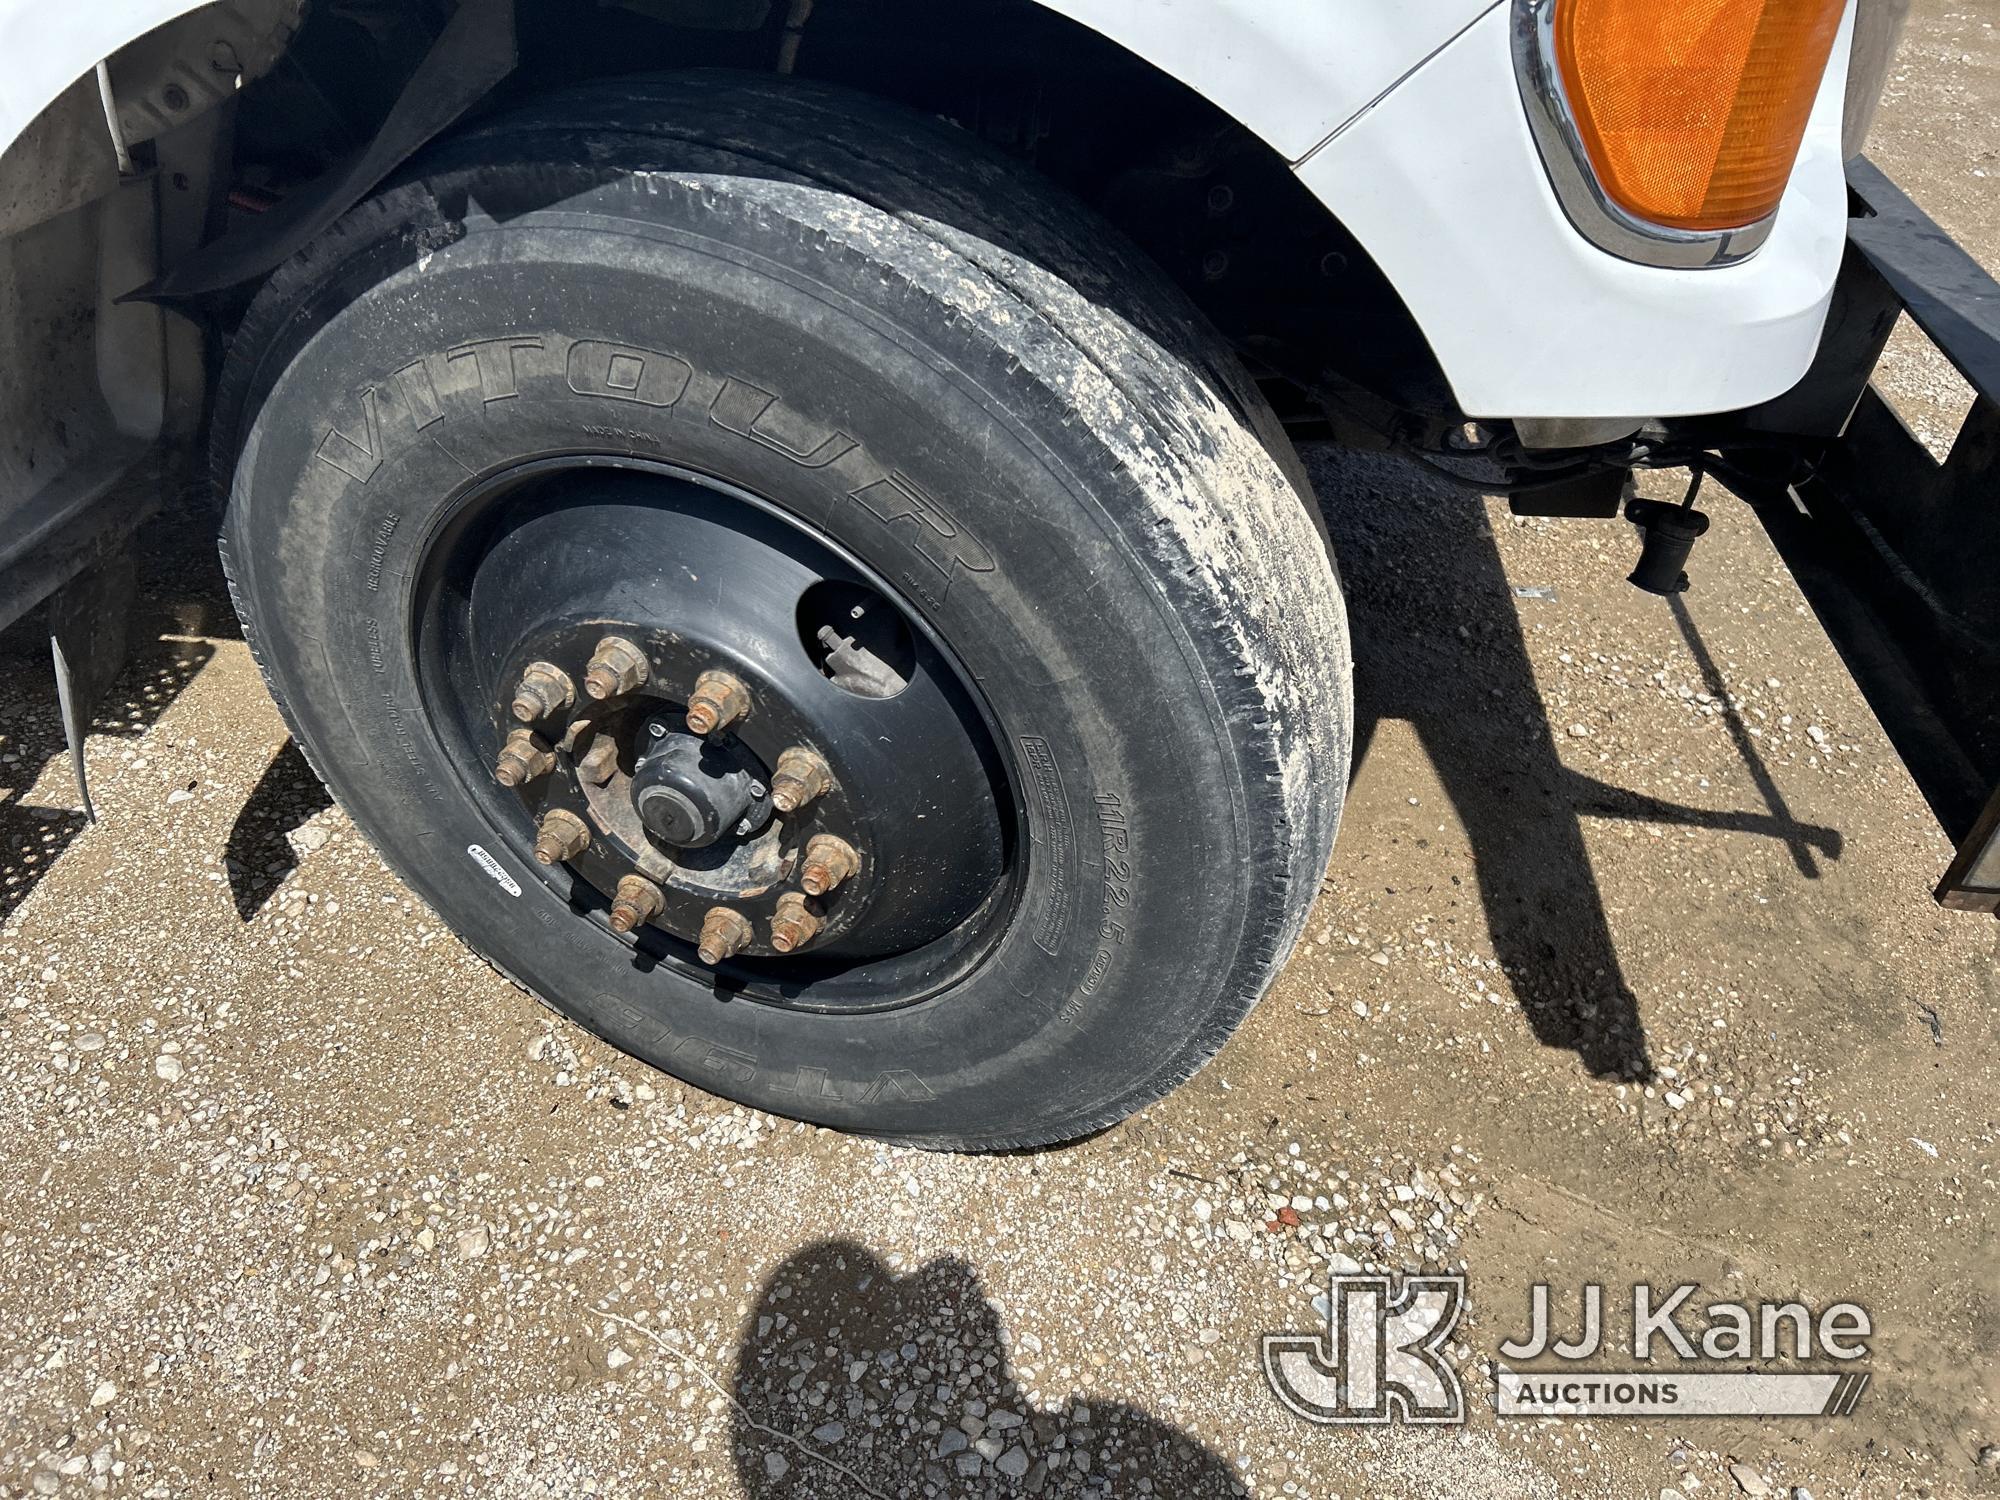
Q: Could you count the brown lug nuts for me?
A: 10